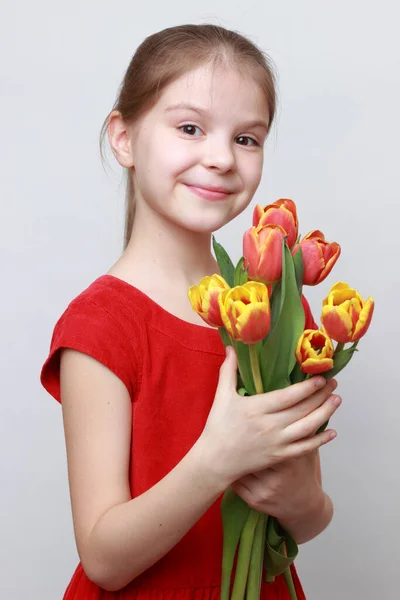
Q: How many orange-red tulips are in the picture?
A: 3